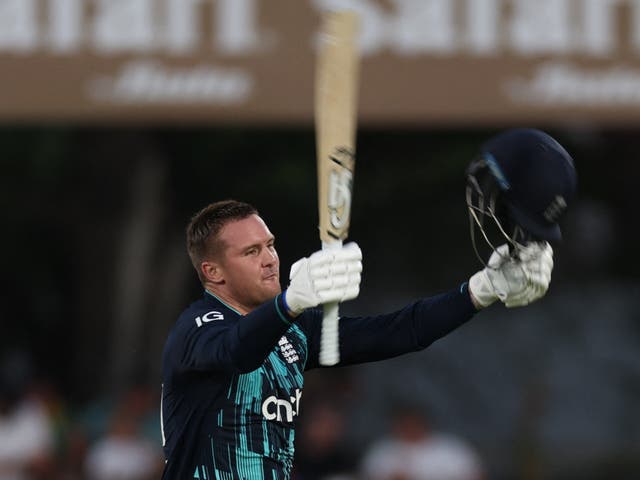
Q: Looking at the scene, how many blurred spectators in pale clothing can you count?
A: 3